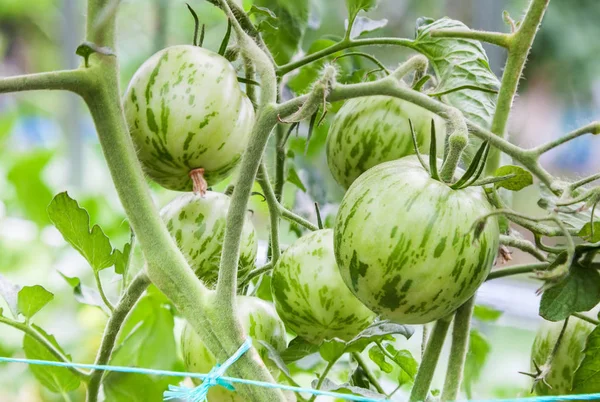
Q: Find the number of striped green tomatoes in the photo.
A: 7